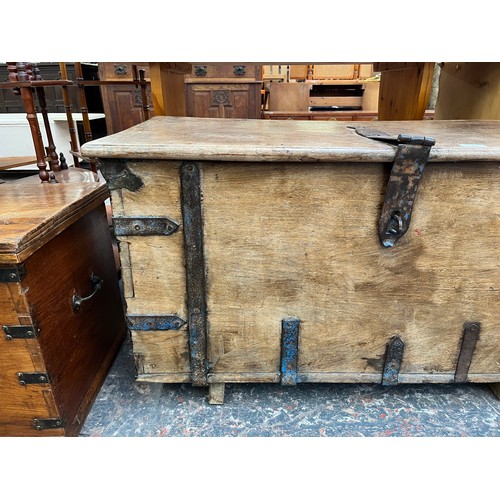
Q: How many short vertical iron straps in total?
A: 3